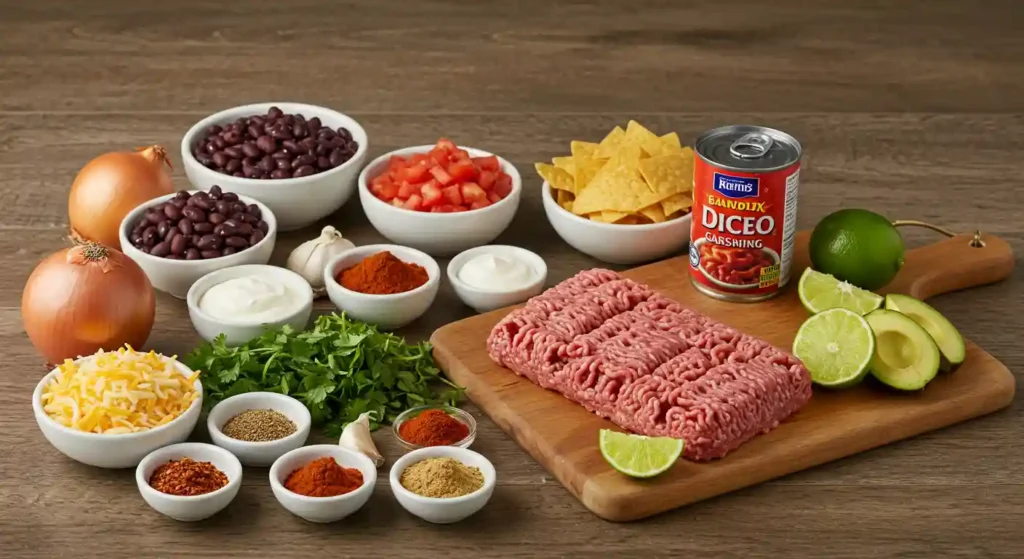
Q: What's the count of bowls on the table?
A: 13